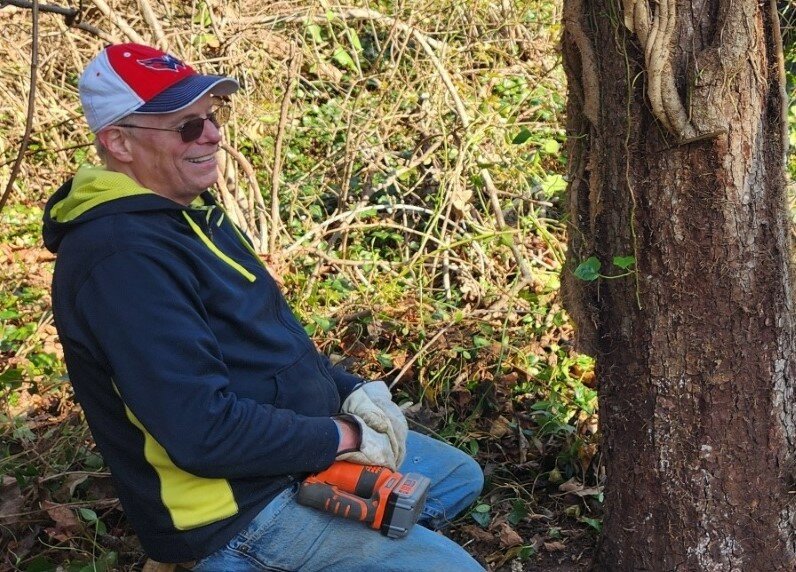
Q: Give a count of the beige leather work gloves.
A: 2